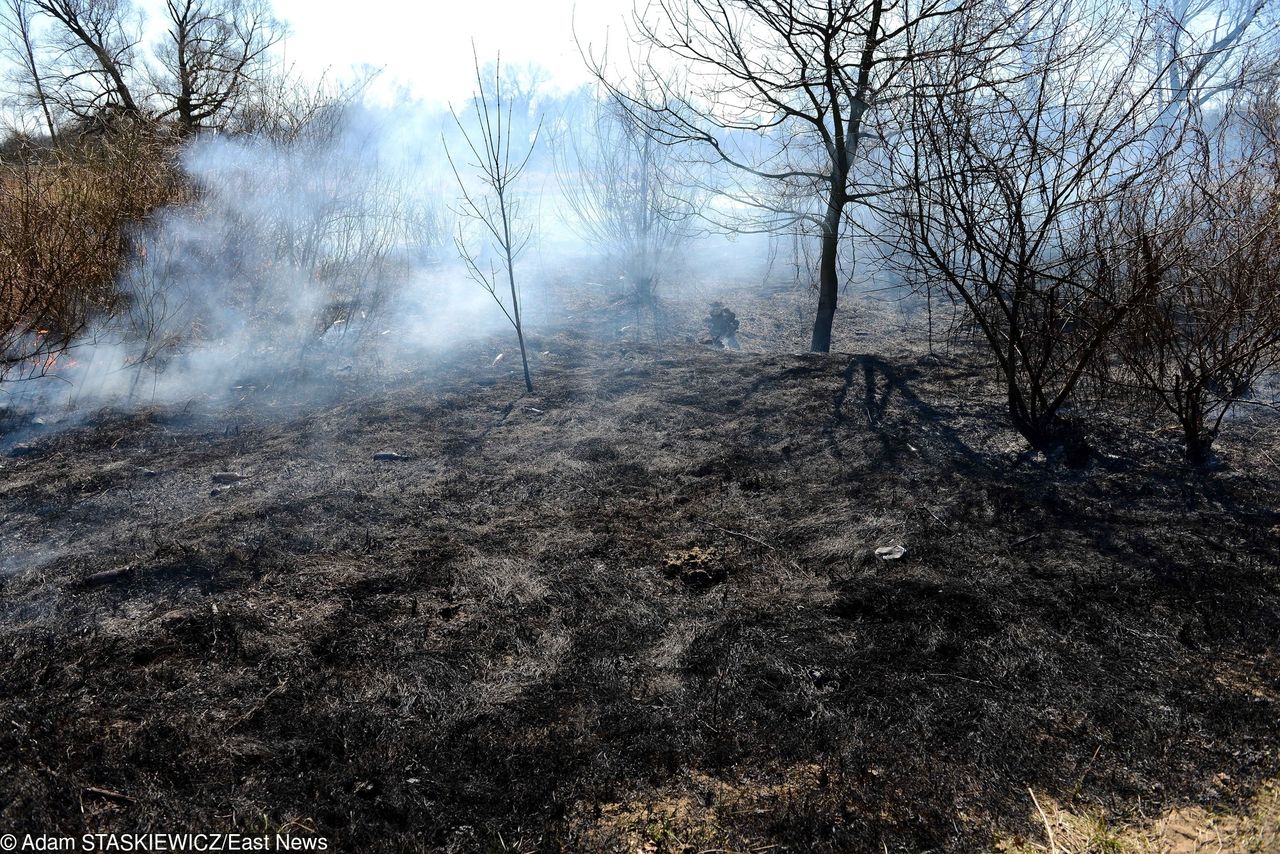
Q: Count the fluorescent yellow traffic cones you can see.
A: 0